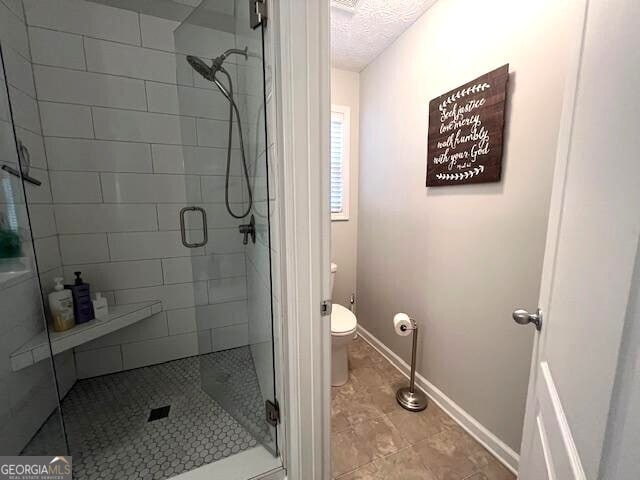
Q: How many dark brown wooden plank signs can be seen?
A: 1